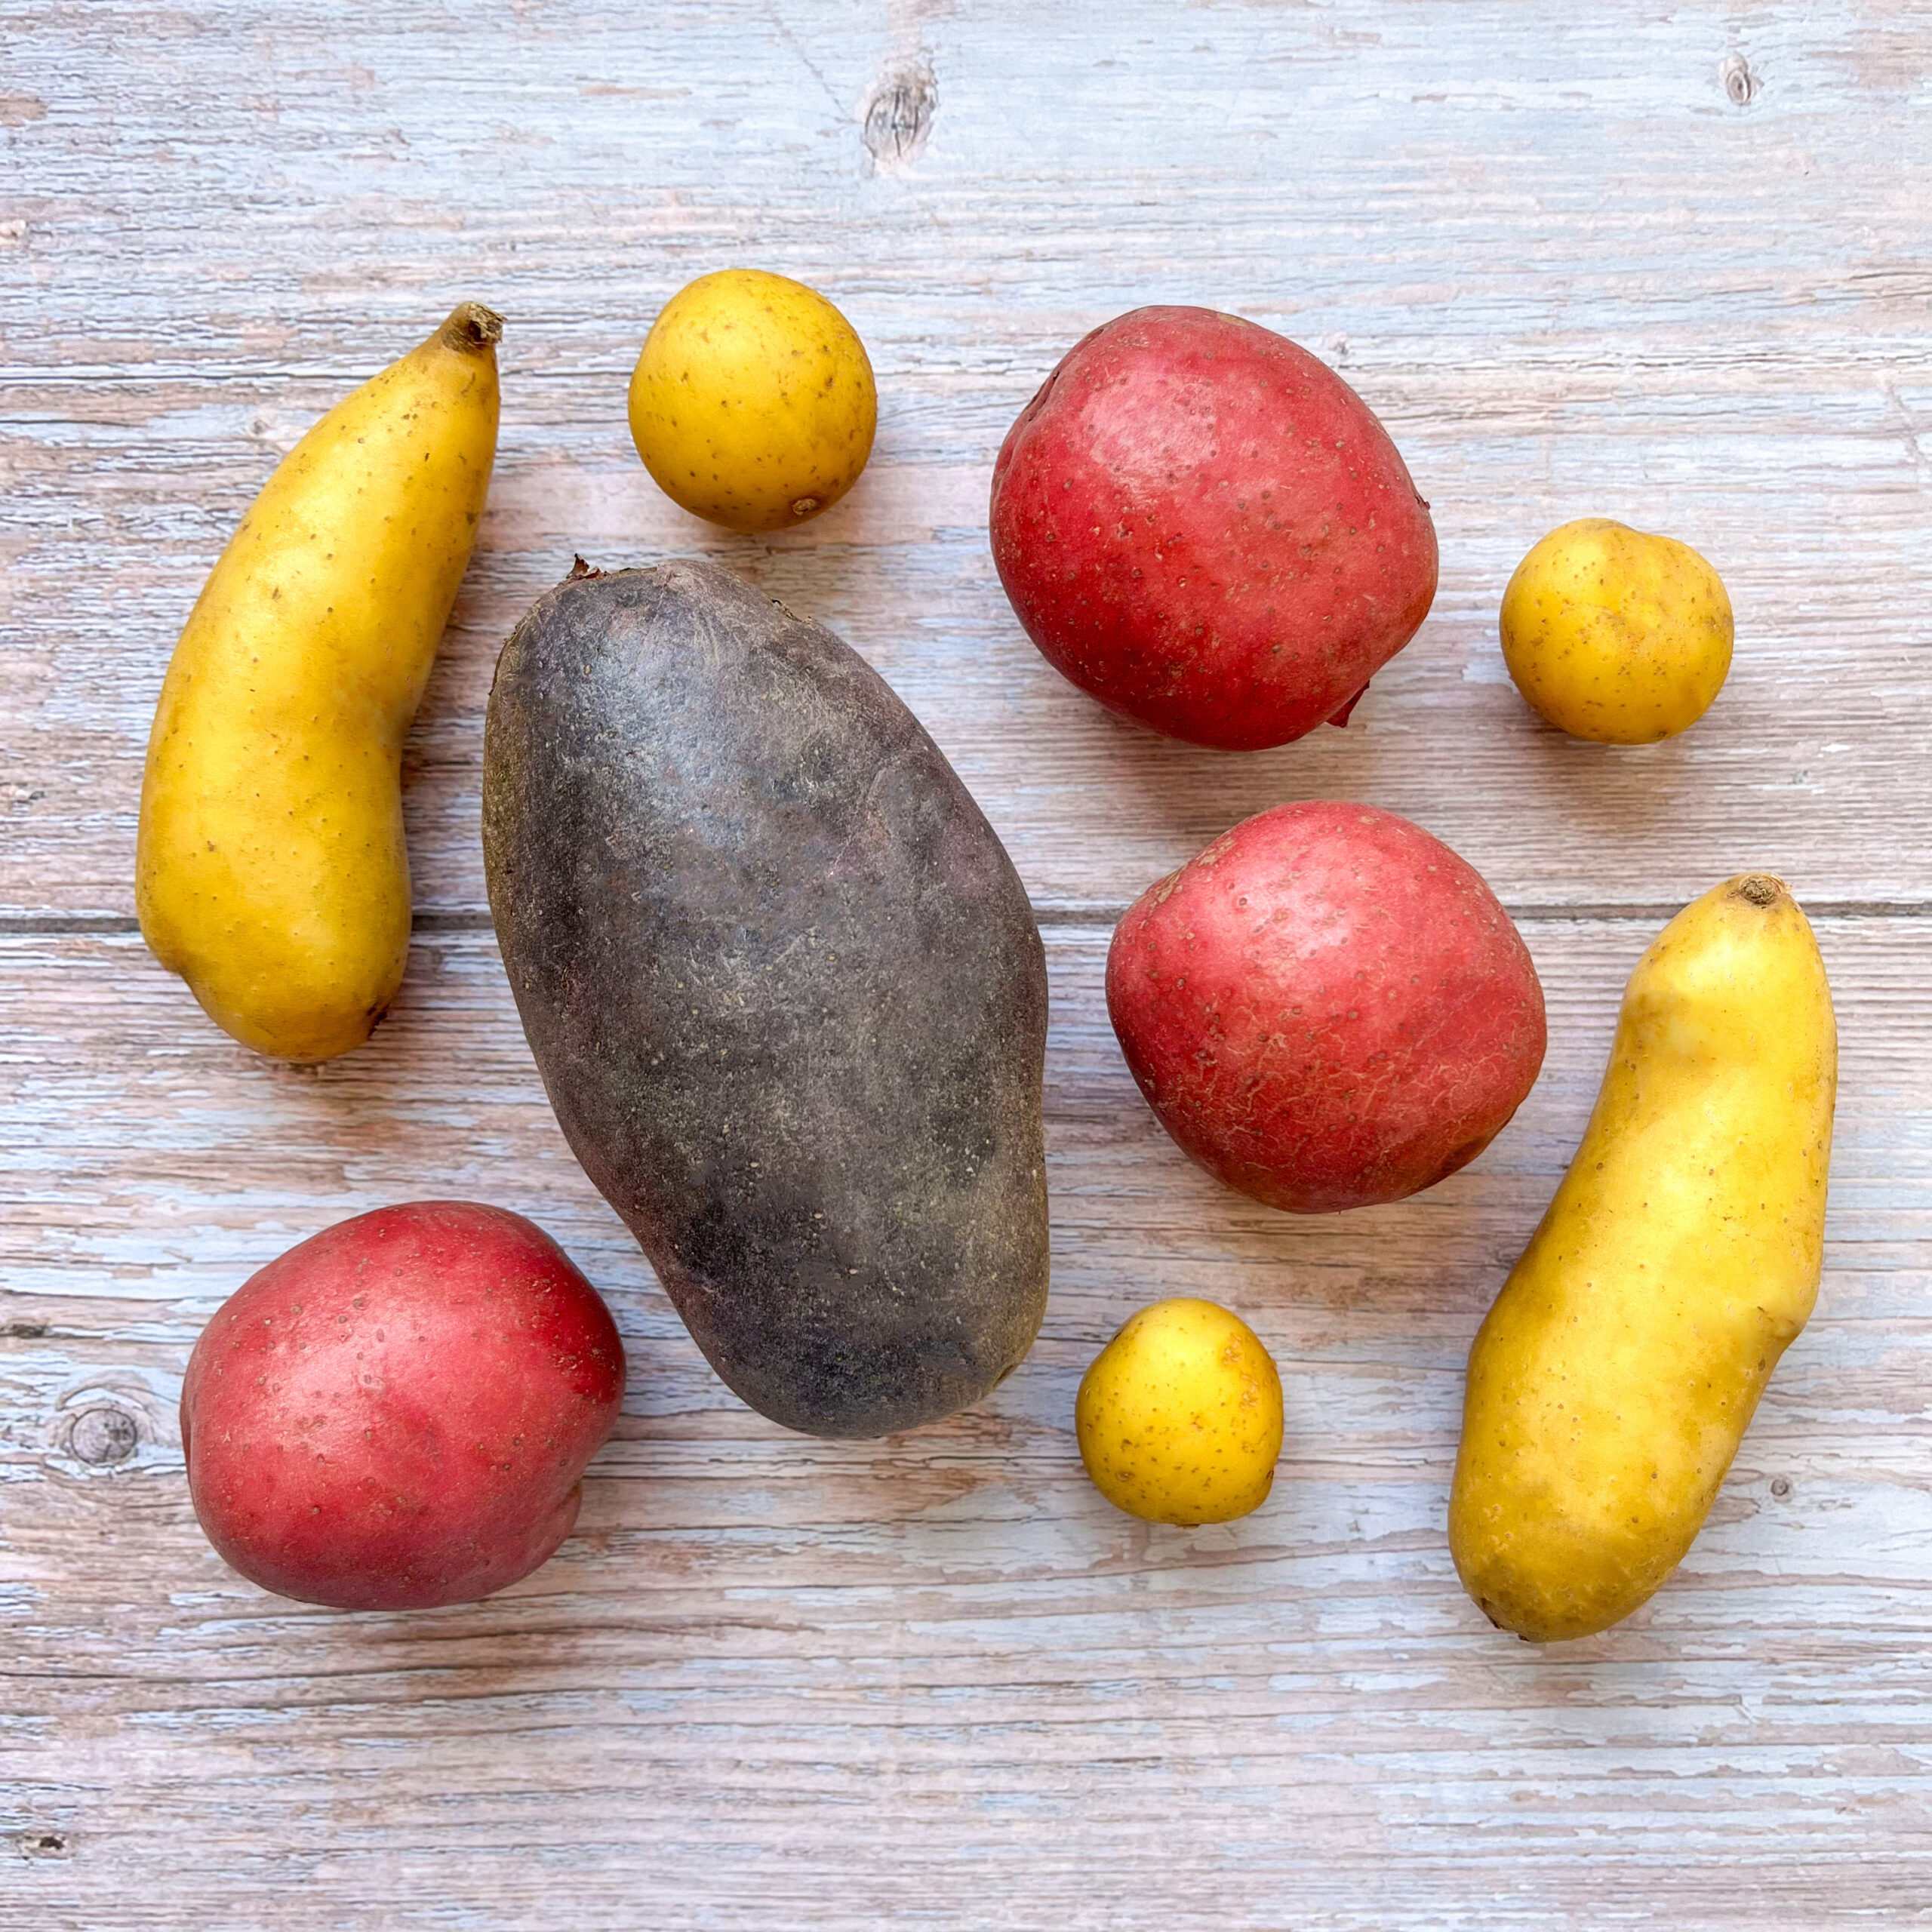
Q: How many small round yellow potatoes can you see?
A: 3